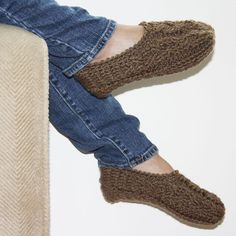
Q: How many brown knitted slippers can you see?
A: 2